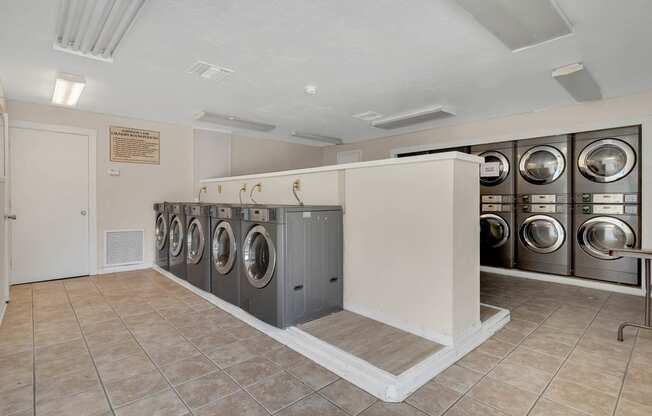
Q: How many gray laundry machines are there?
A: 11